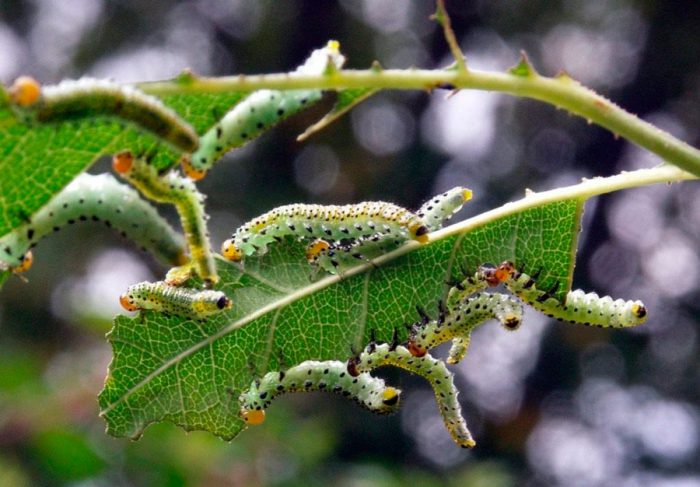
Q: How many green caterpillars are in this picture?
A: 12